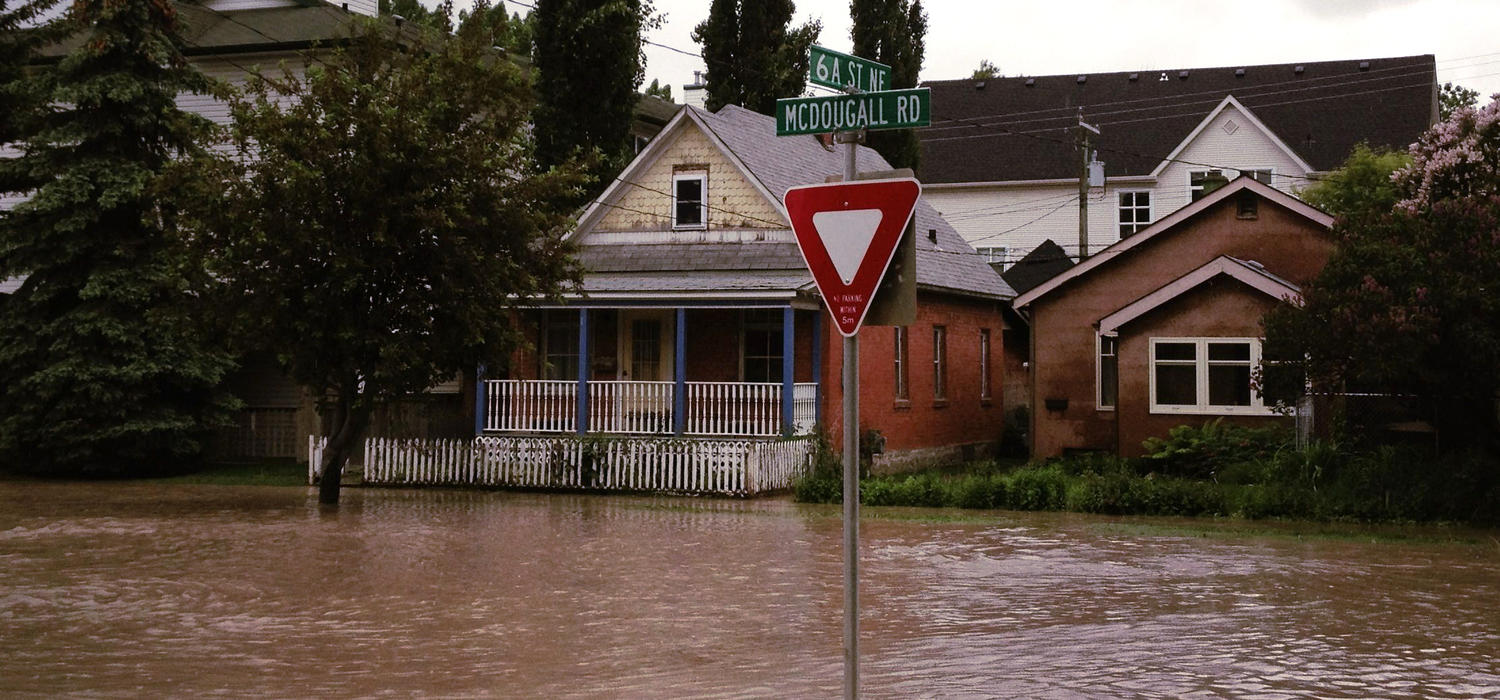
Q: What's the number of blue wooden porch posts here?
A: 5